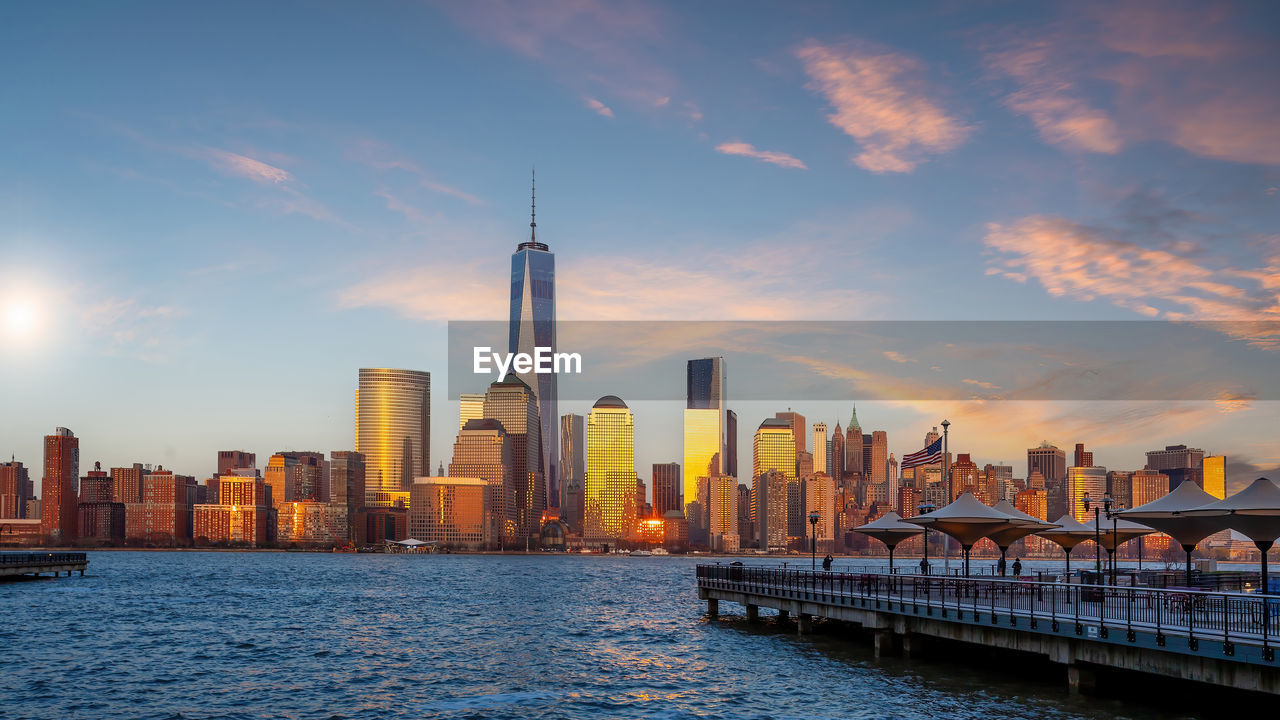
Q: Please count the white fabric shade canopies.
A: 7